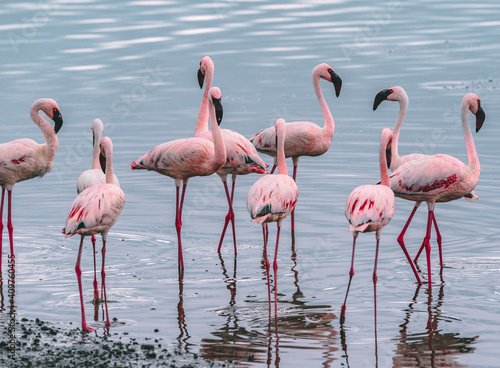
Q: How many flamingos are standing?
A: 10